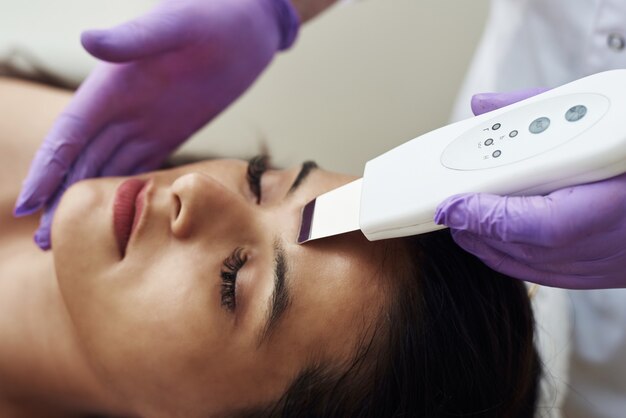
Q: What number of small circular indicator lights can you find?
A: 4